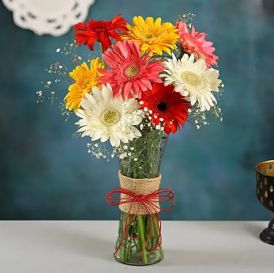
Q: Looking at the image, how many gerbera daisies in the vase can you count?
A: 8